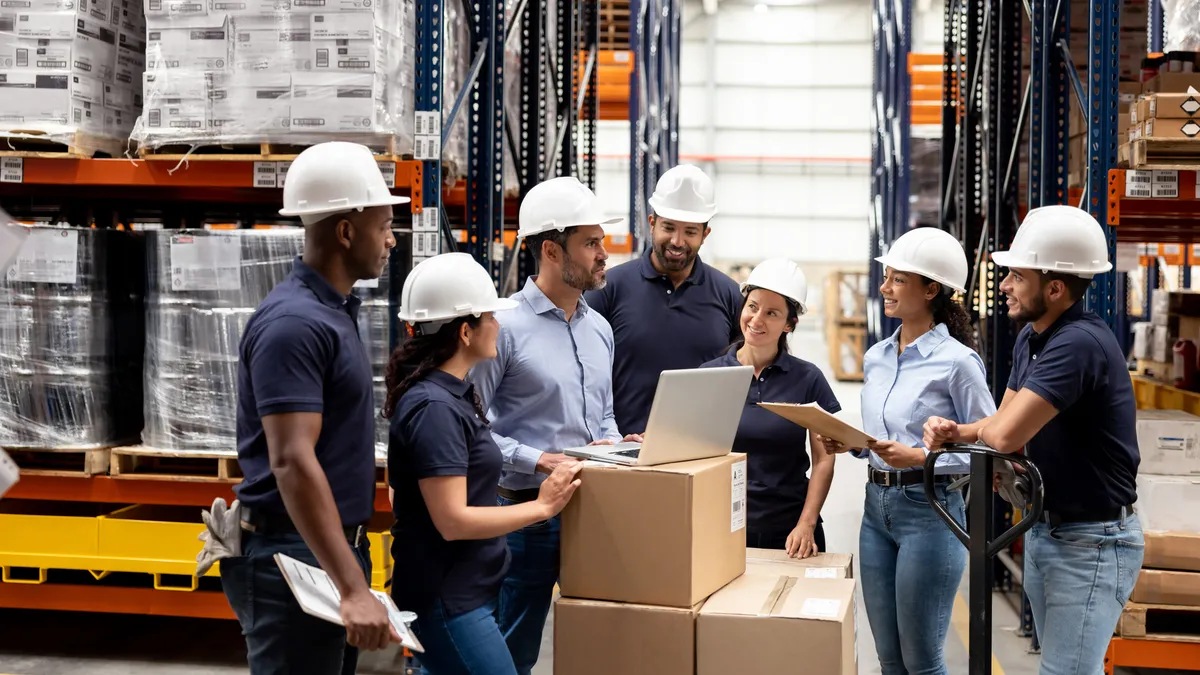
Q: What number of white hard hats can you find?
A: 7